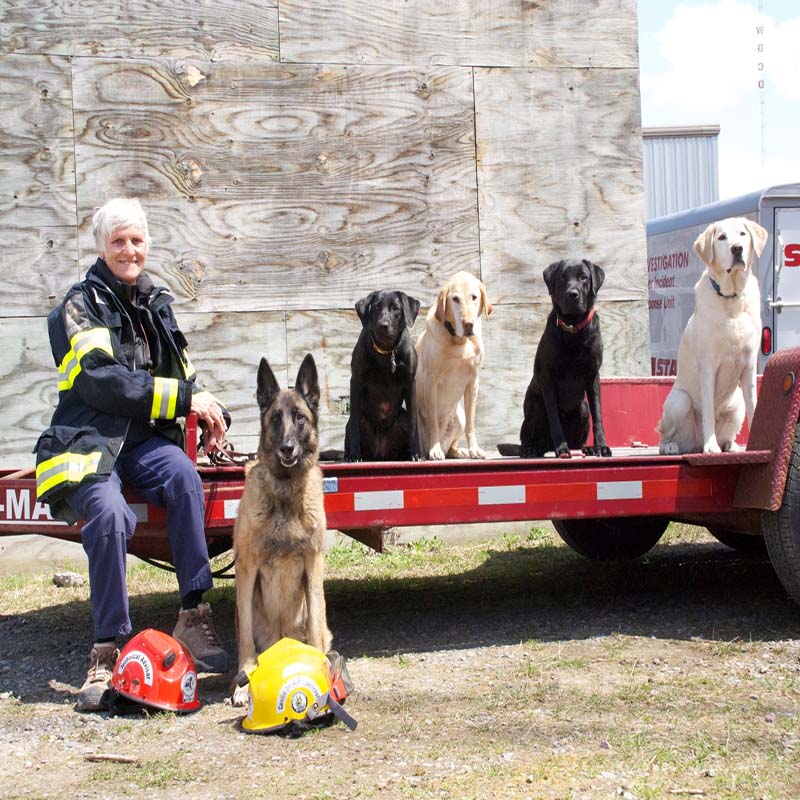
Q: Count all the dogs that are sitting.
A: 5